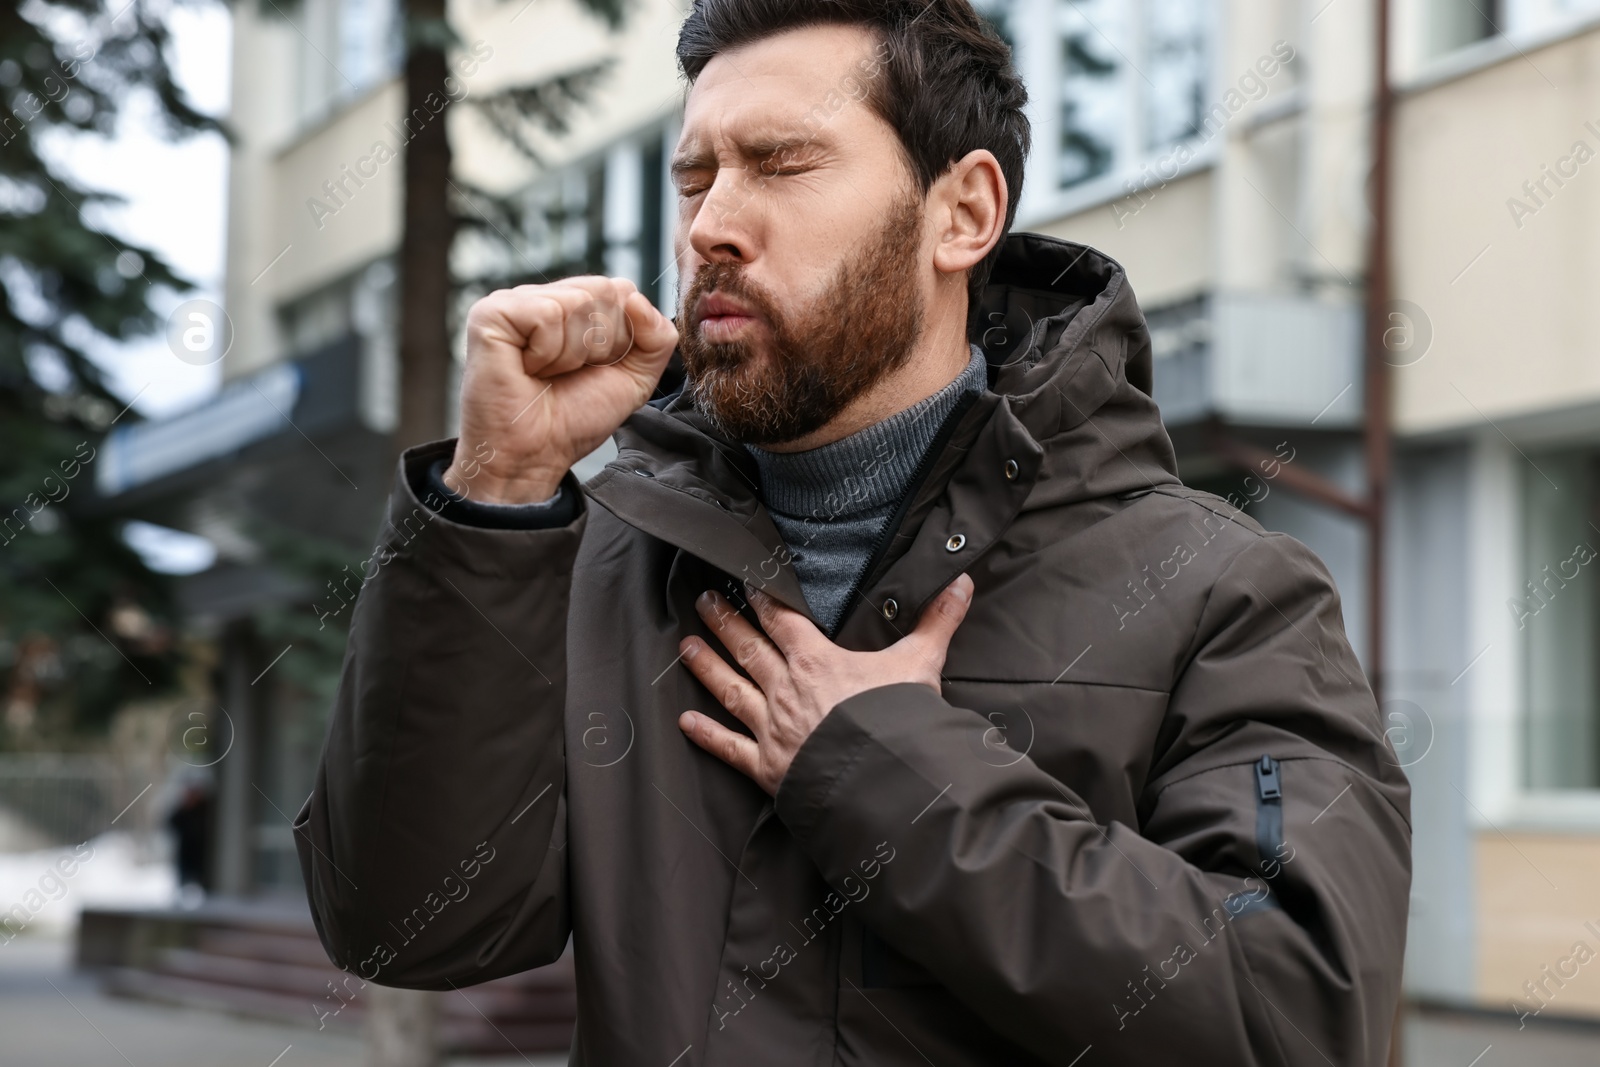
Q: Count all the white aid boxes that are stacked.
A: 0